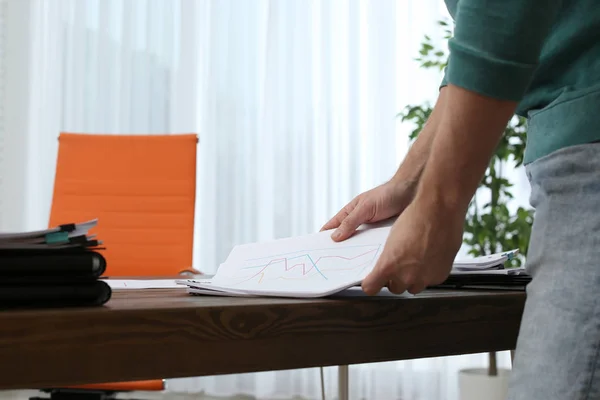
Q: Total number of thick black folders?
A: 2